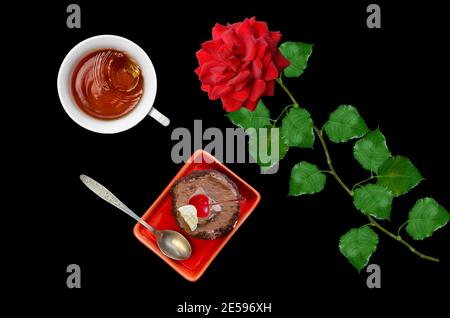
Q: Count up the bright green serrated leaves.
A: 11